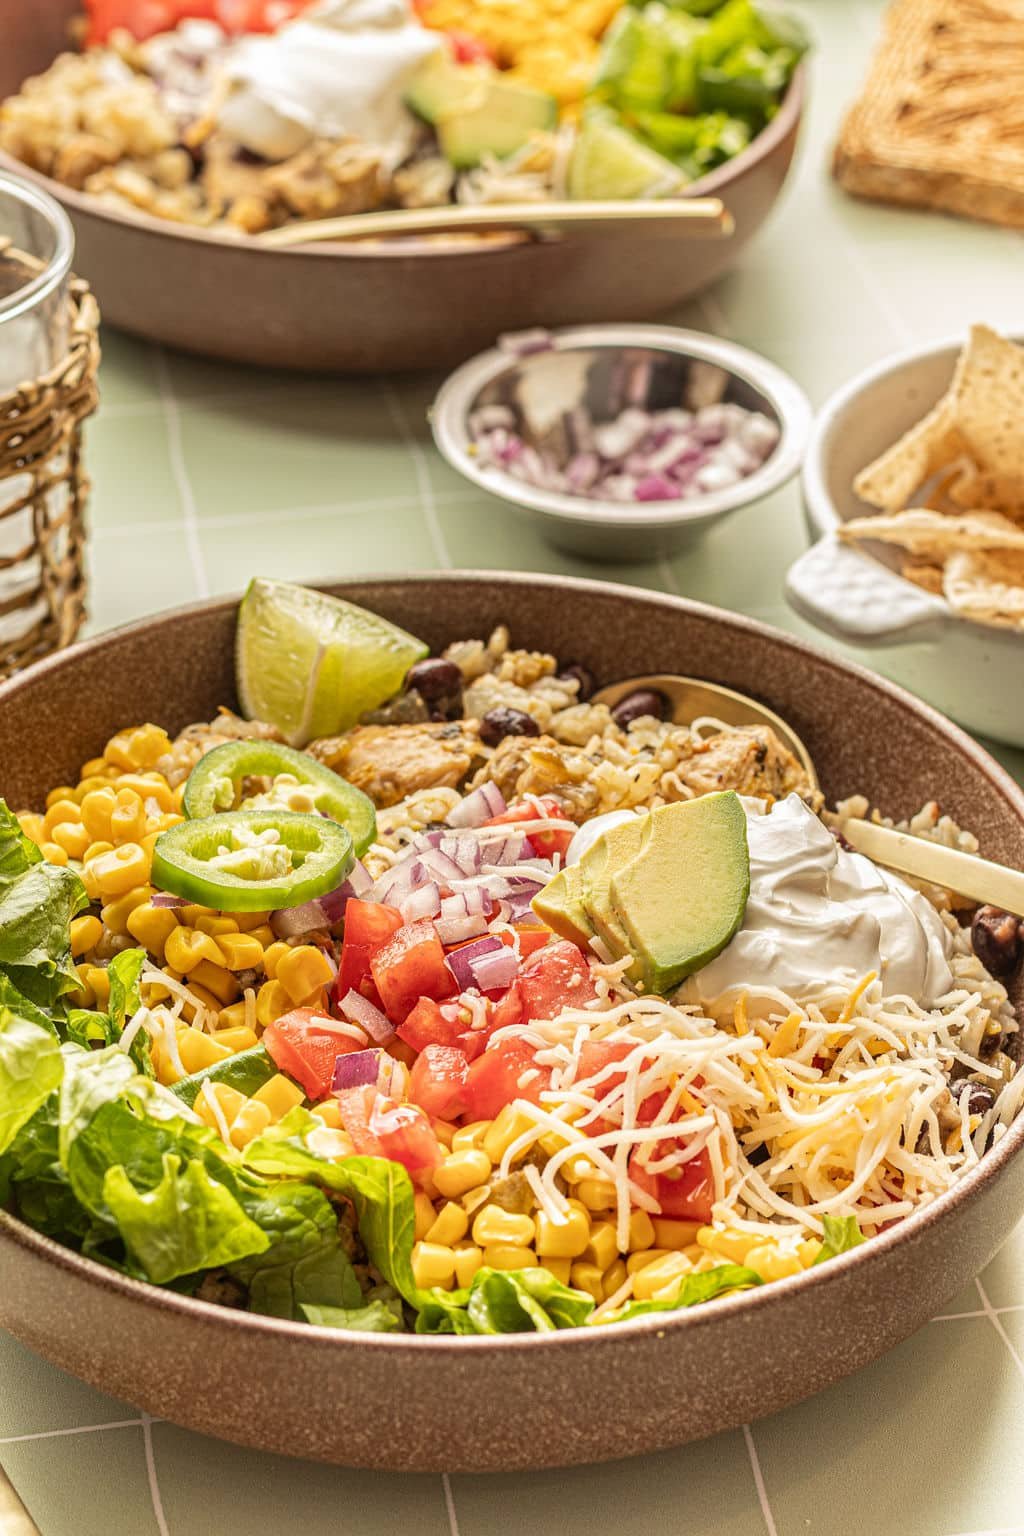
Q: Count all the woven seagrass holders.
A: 1